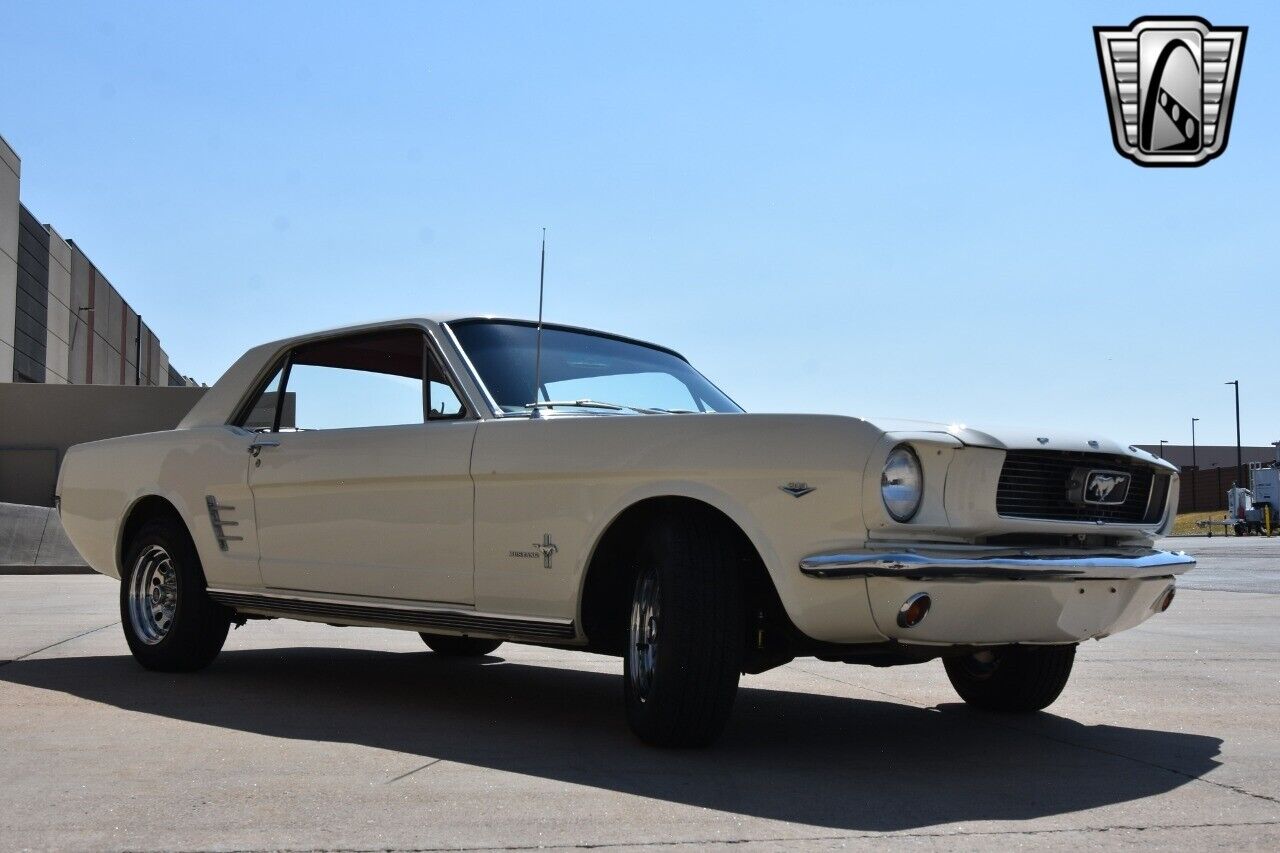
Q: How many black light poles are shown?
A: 3